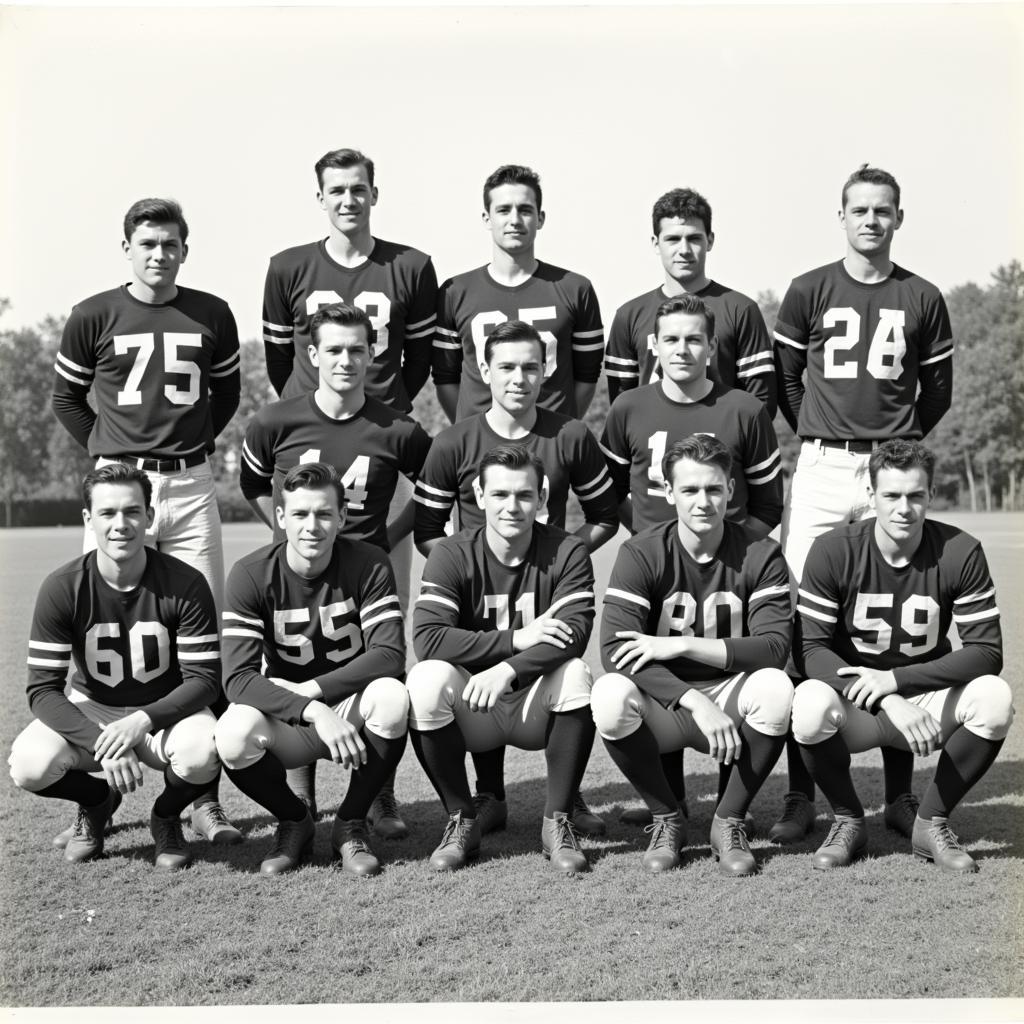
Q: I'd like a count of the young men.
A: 13